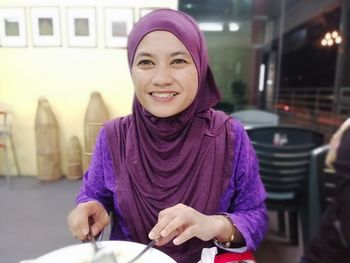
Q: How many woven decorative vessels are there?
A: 3